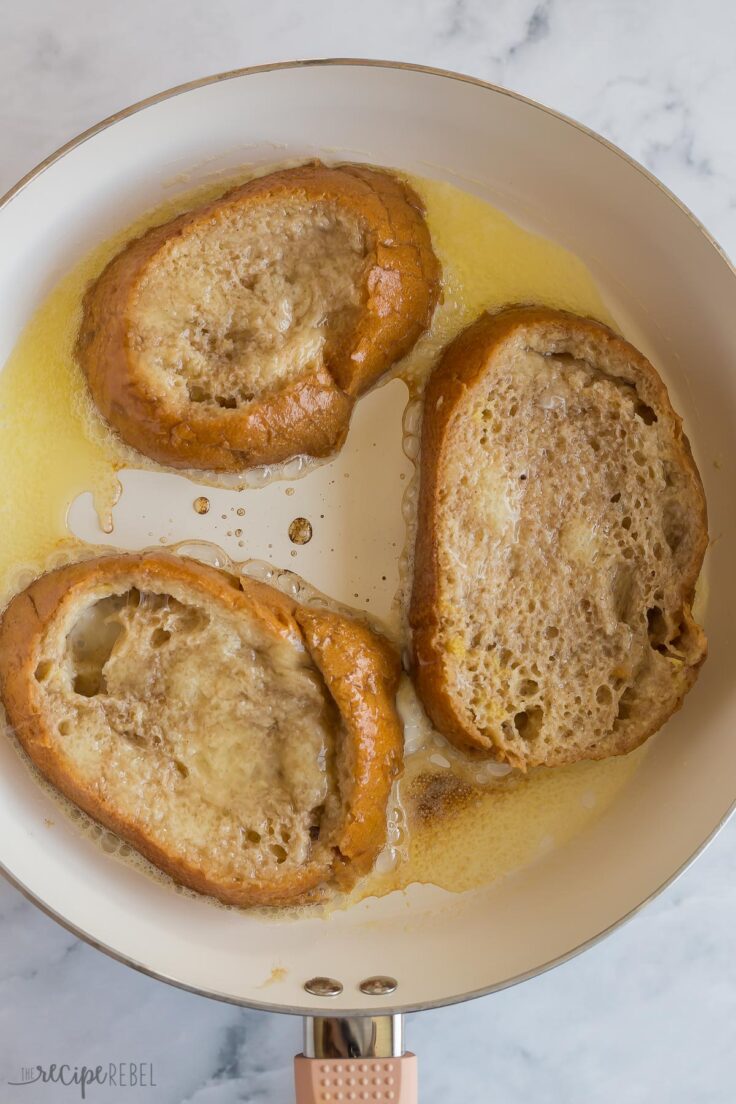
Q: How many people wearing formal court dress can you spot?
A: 0